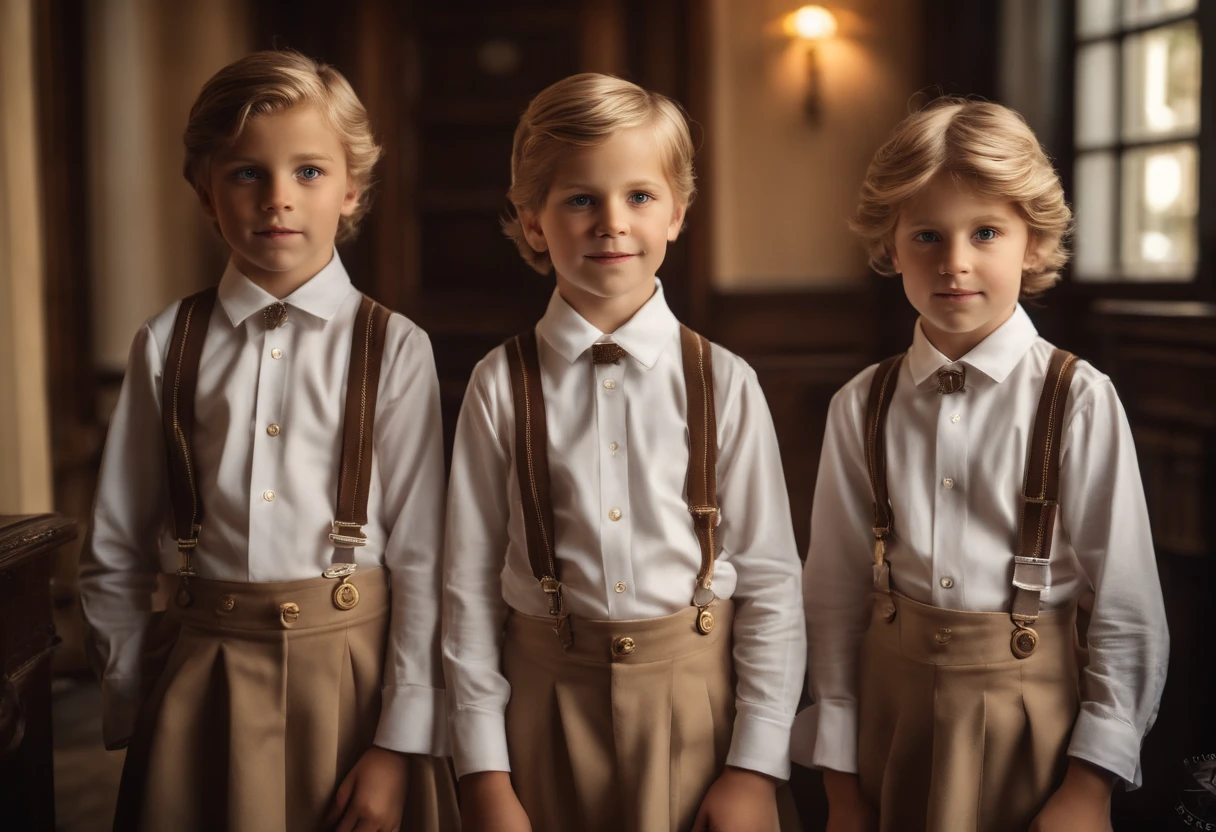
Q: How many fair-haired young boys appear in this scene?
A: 3